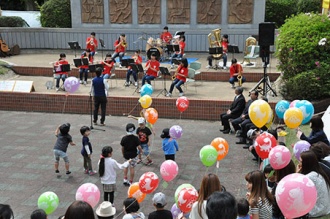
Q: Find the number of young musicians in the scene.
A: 12